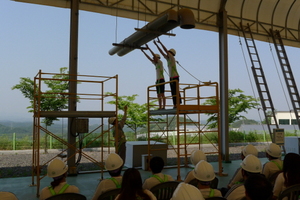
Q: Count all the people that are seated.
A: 12